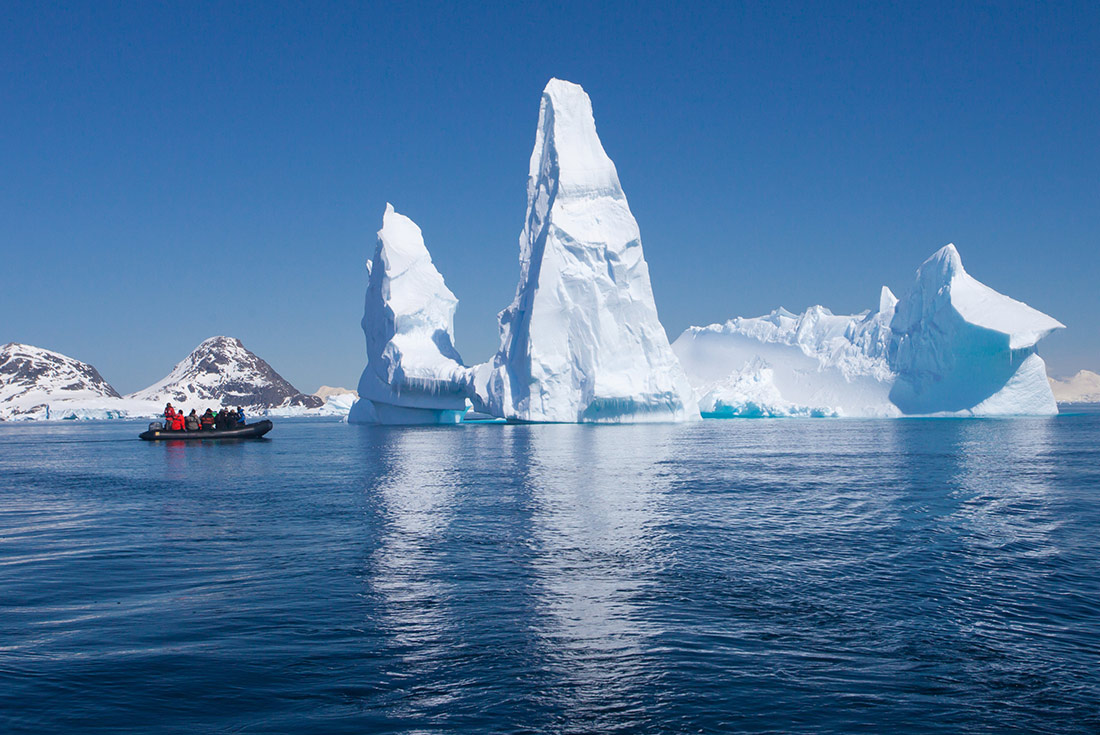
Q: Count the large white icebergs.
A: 3